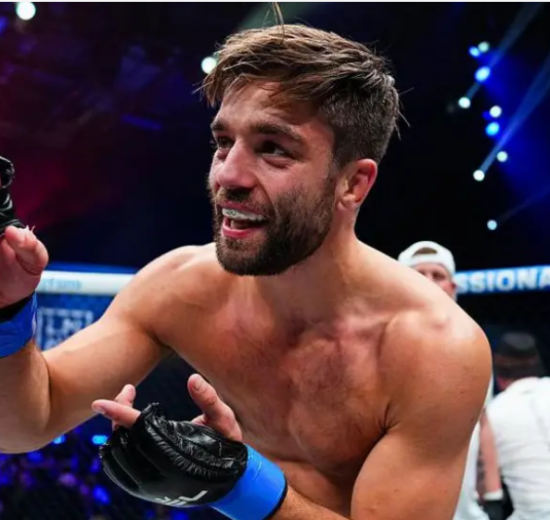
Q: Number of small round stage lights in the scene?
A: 11